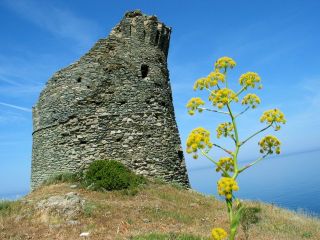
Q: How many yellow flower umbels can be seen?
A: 14